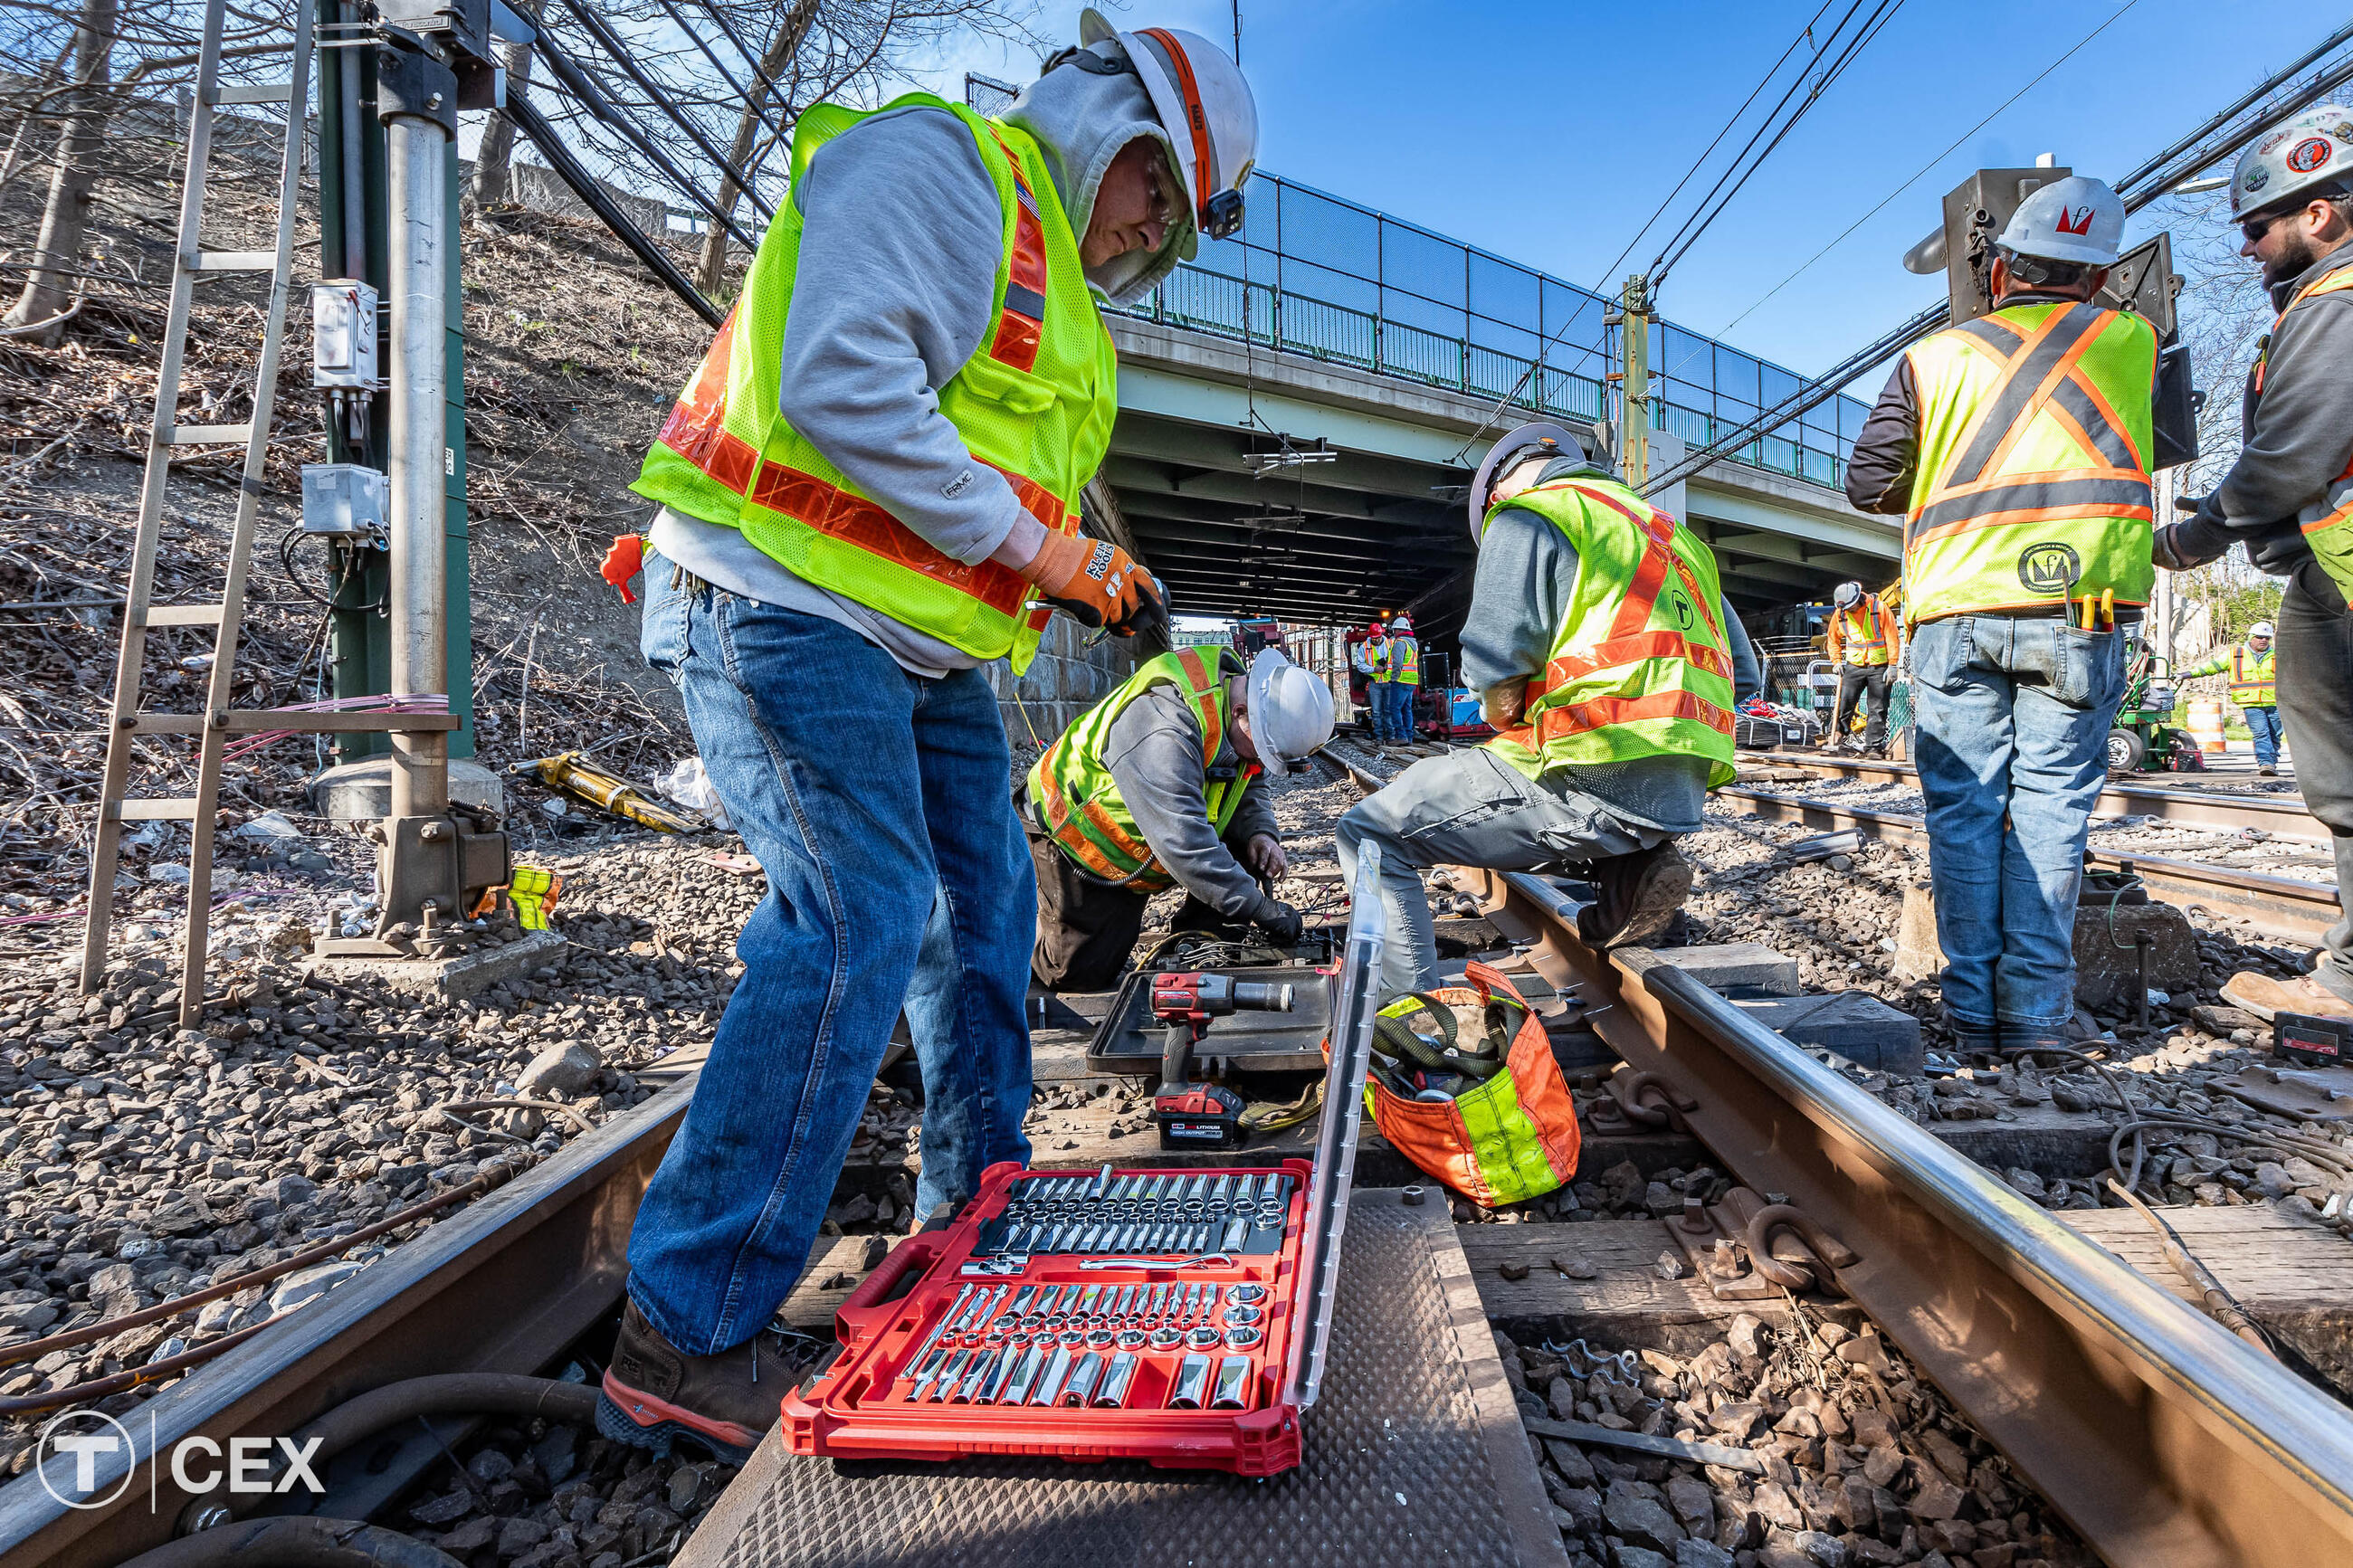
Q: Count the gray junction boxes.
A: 2